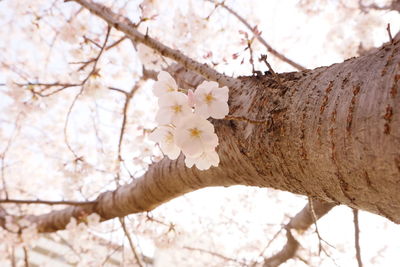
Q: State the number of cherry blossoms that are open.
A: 6